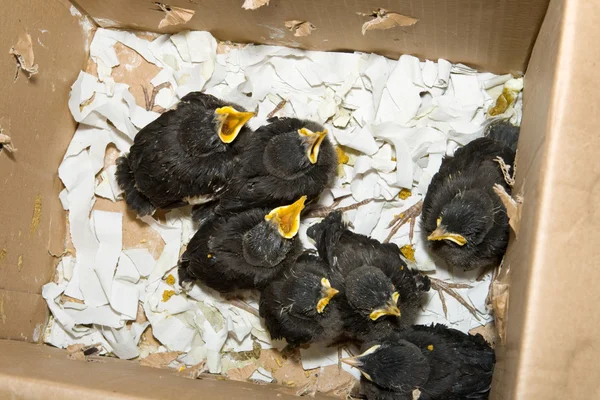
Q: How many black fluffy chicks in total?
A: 7